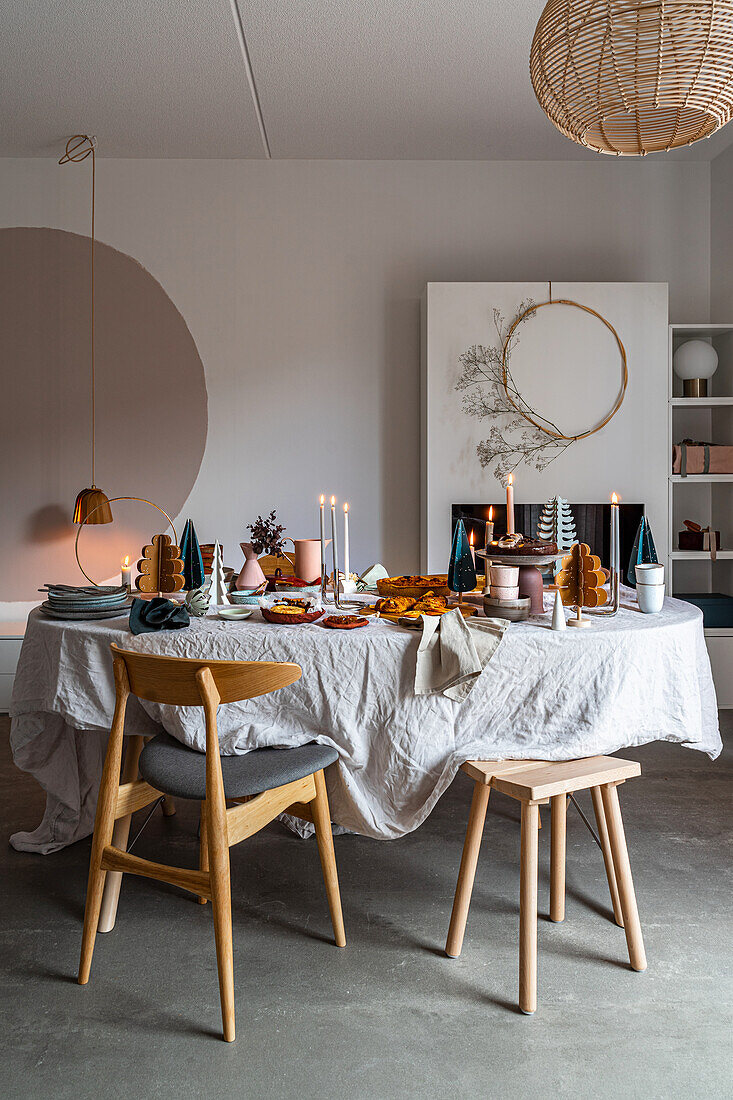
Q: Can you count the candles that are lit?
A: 8